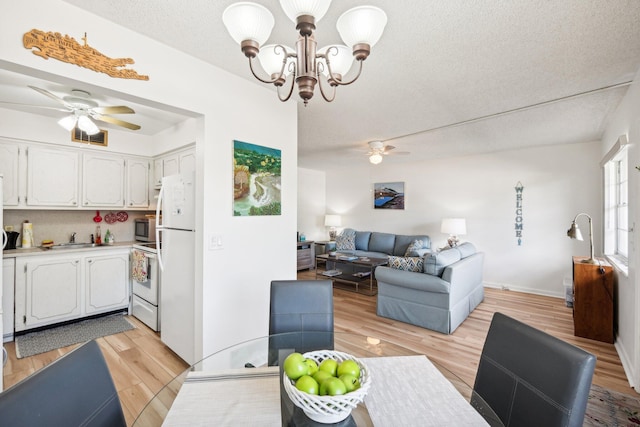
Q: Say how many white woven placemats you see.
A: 2